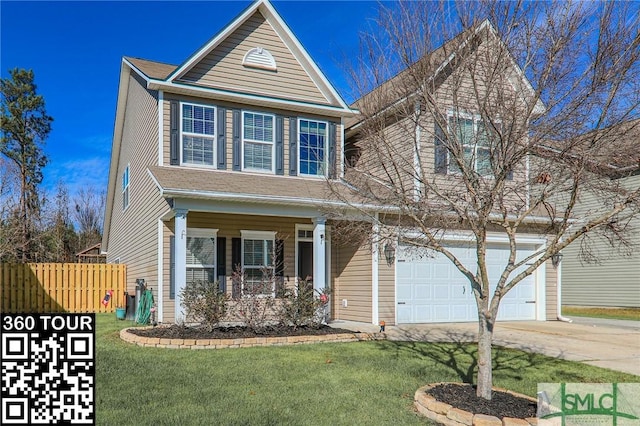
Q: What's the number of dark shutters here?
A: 12